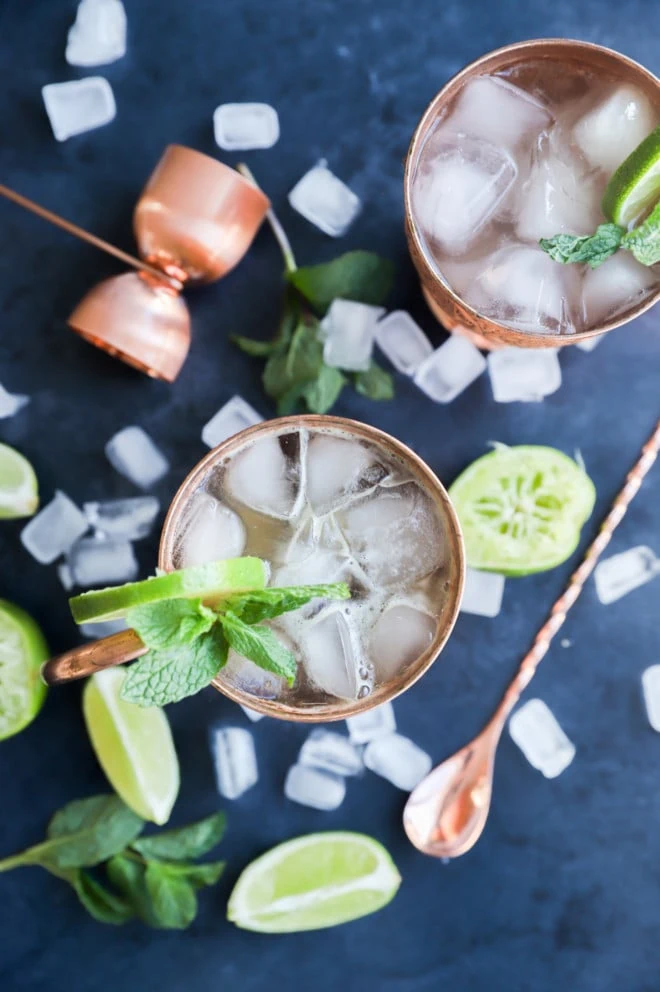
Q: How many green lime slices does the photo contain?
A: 7